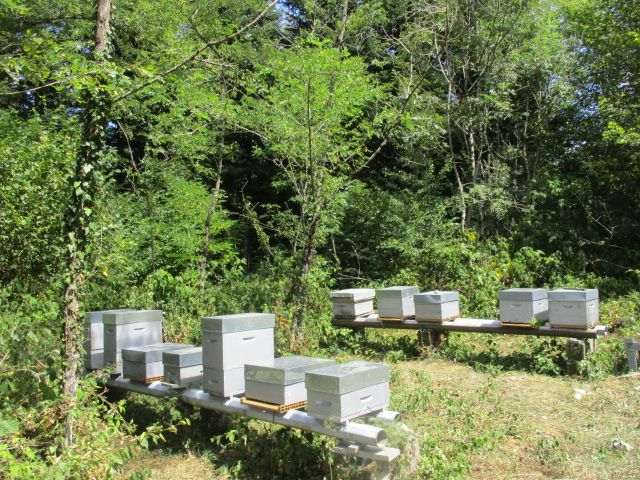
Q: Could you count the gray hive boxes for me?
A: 12